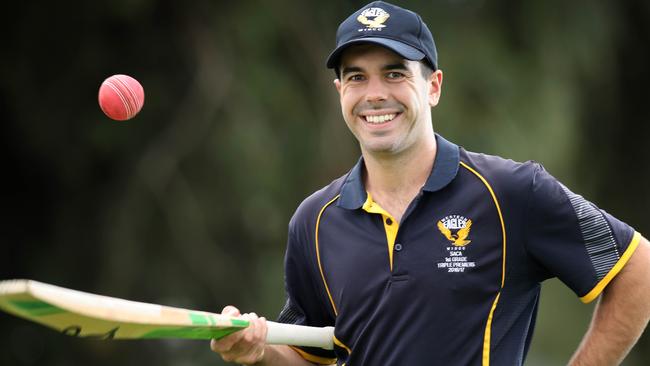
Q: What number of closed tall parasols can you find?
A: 0